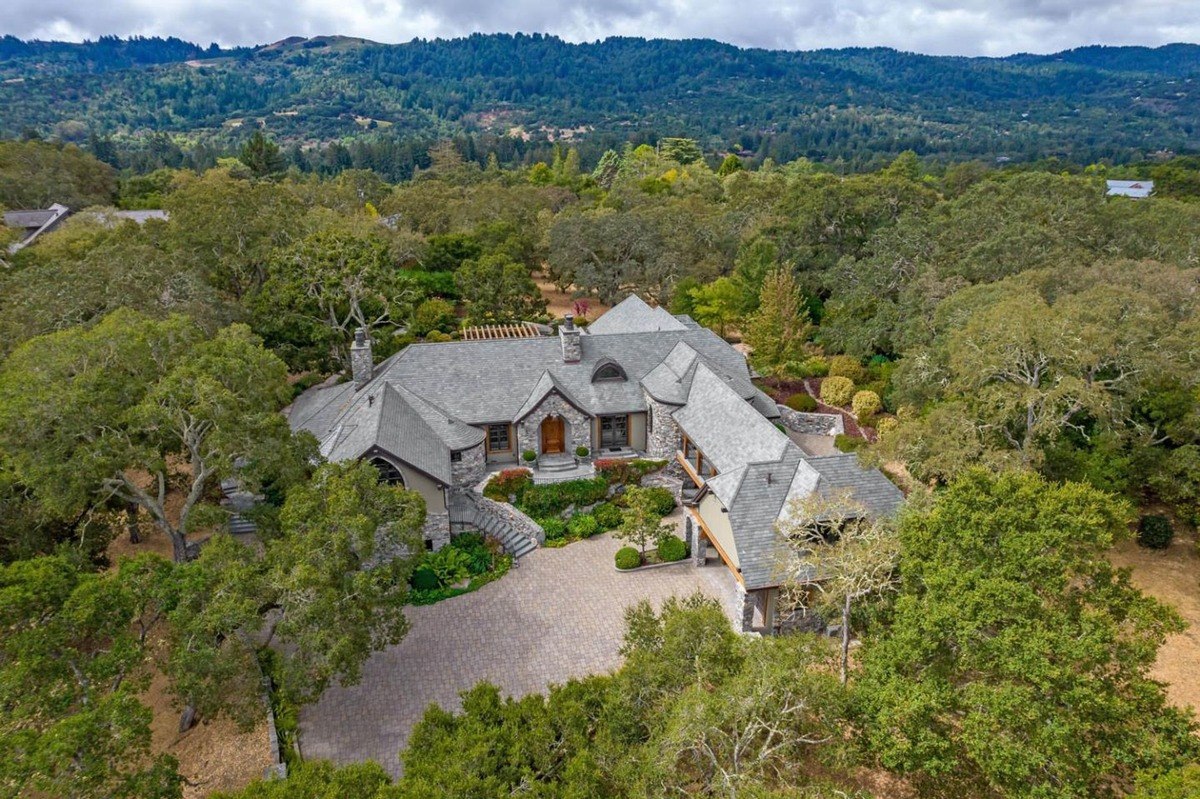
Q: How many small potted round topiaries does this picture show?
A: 2